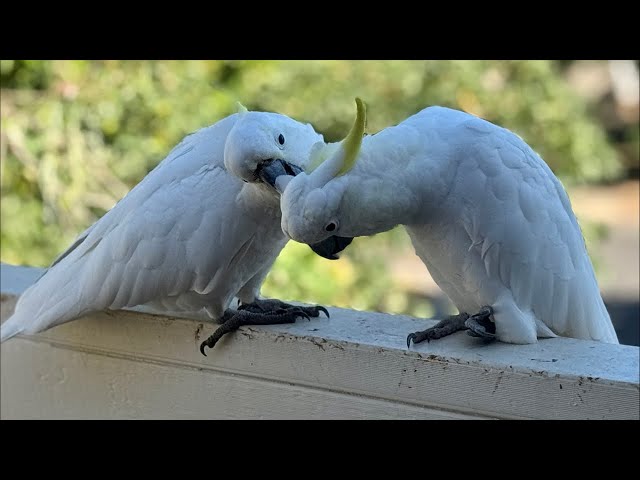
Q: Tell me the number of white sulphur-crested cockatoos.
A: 2